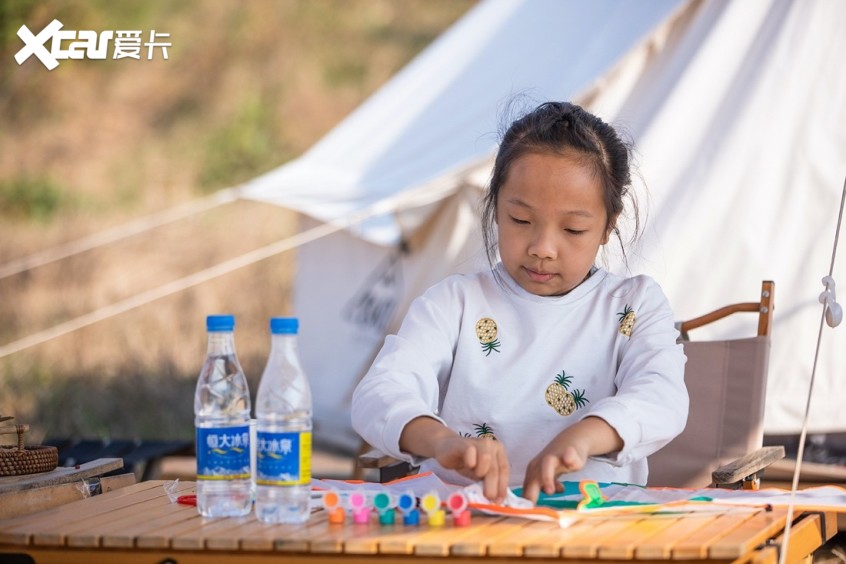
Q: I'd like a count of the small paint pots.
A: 6